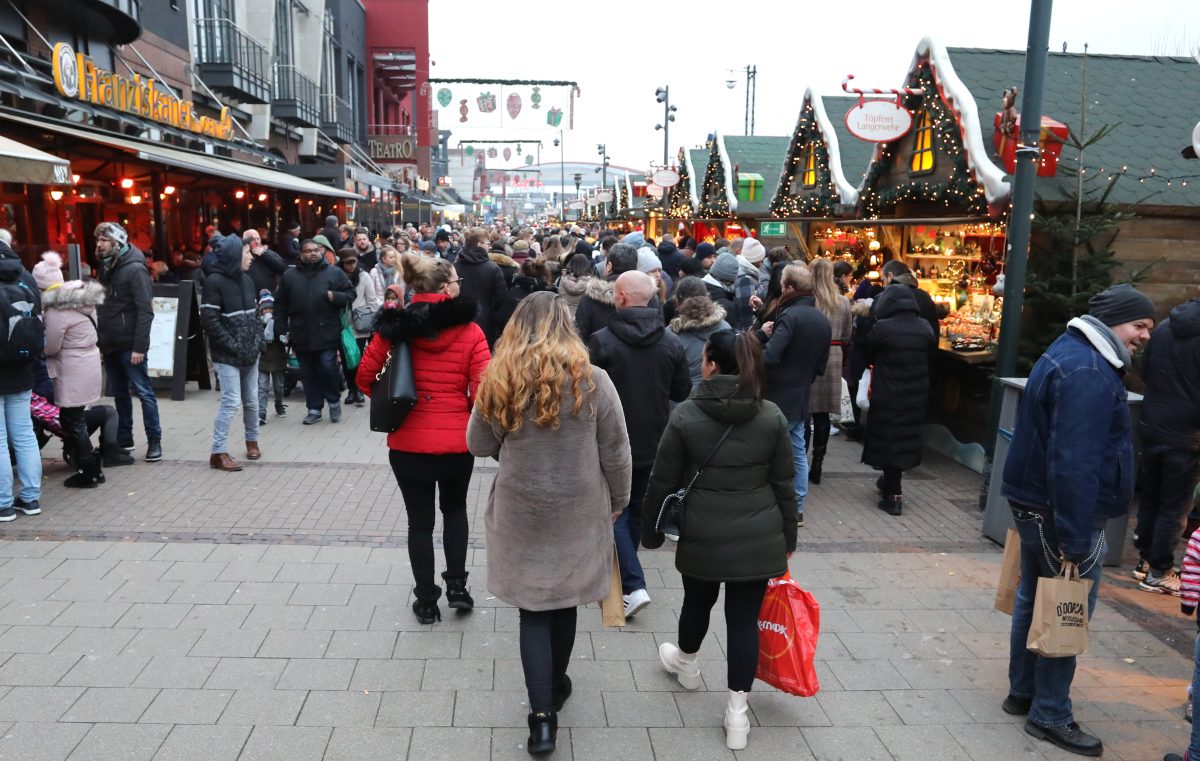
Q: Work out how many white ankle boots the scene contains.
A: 2